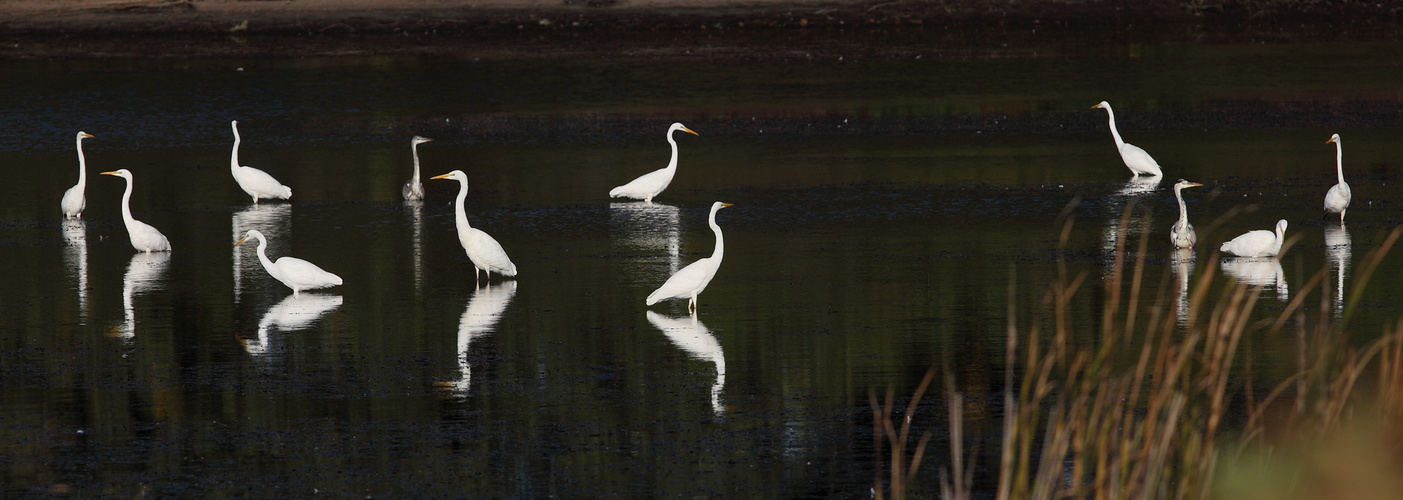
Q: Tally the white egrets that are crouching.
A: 1